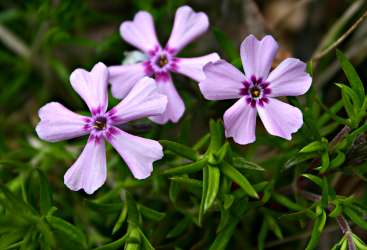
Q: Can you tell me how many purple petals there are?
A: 15